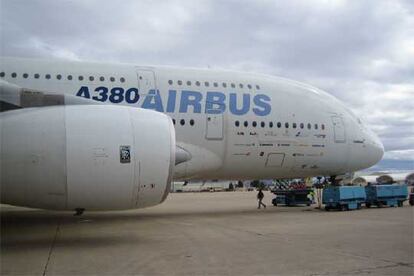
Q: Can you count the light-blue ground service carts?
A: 2